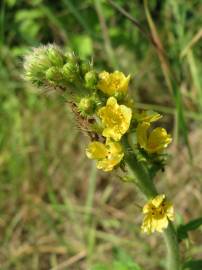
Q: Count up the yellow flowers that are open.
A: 5